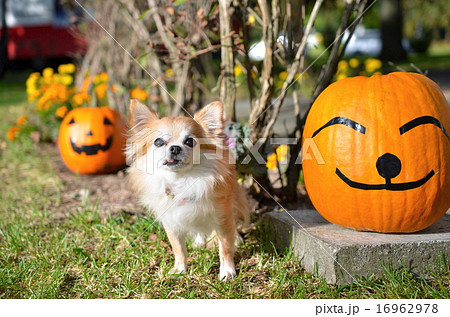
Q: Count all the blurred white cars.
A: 2